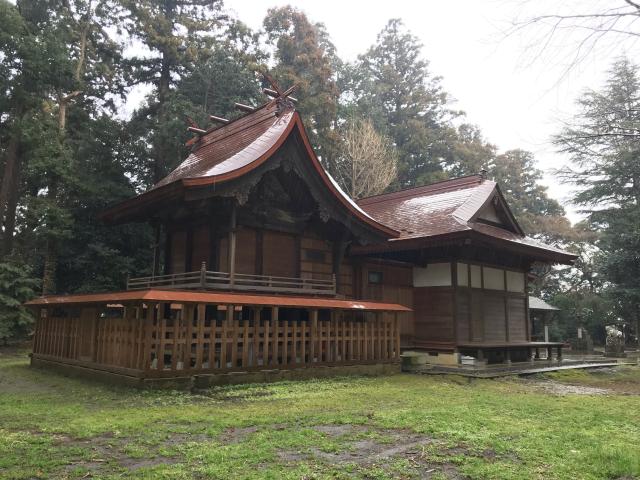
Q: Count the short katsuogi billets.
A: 4